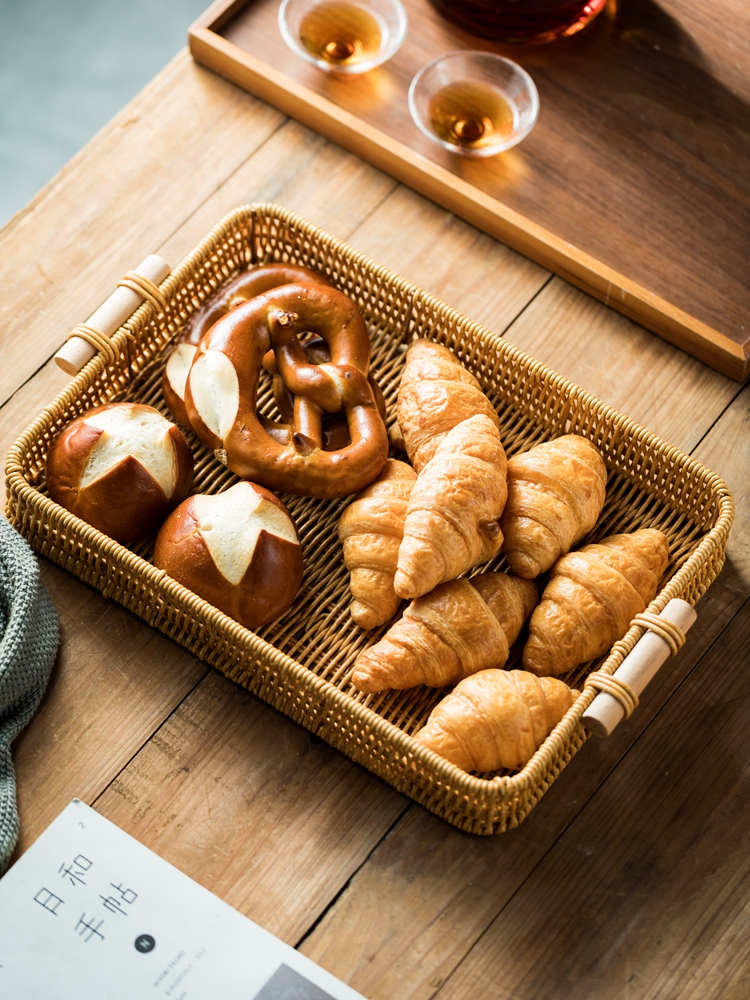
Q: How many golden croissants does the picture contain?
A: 7